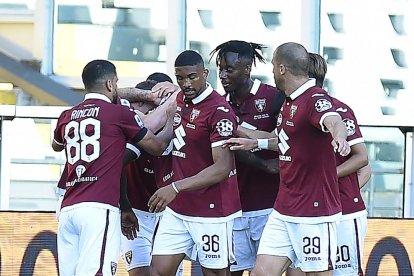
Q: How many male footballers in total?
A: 7